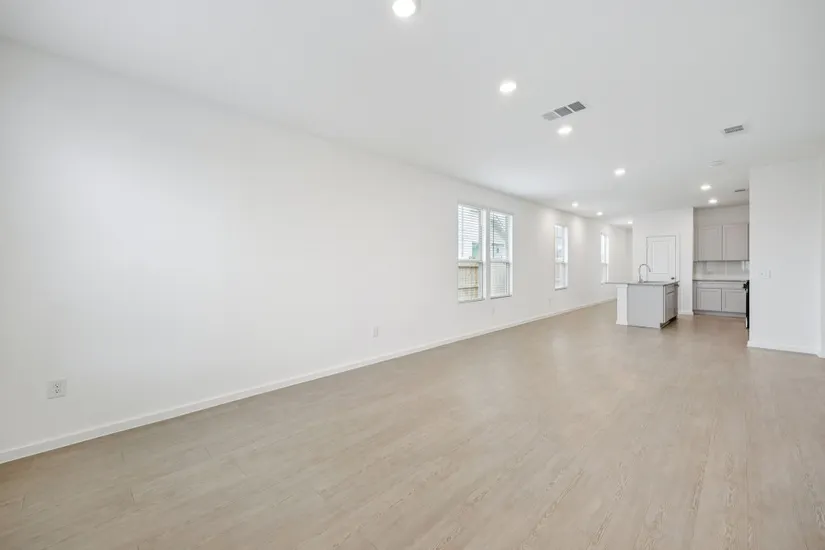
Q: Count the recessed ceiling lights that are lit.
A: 9